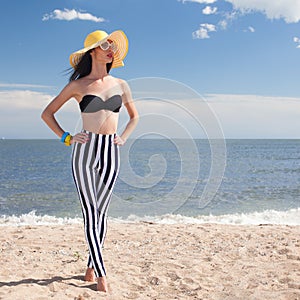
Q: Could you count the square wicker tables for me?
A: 0